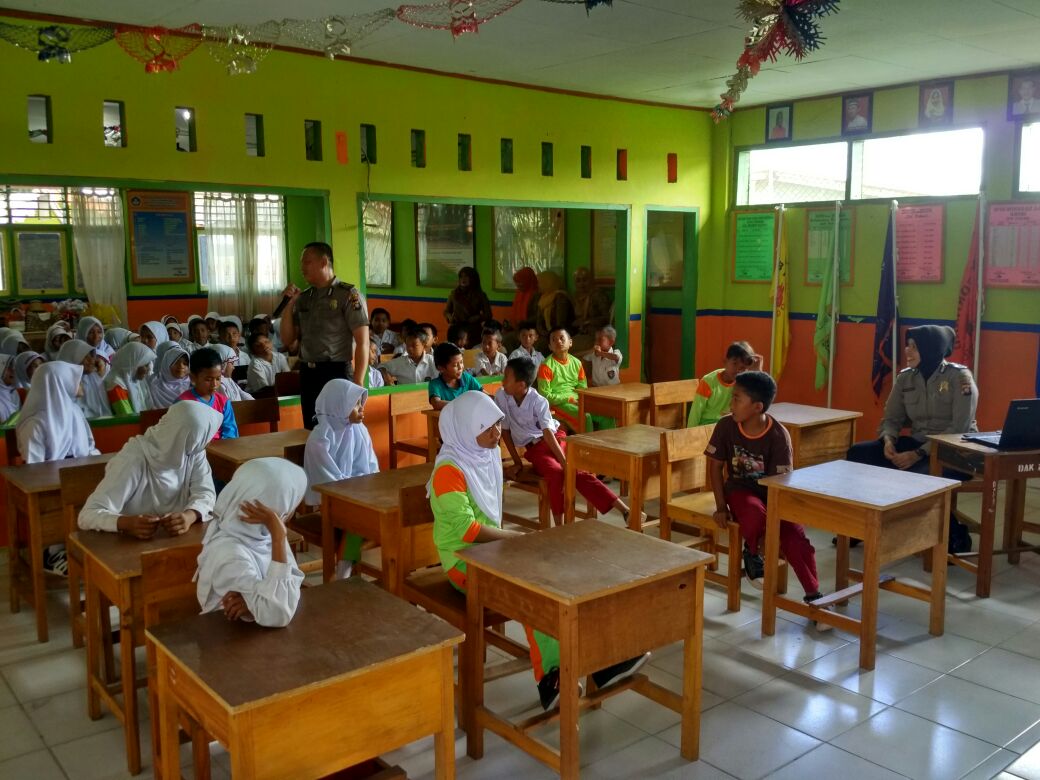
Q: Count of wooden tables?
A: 12